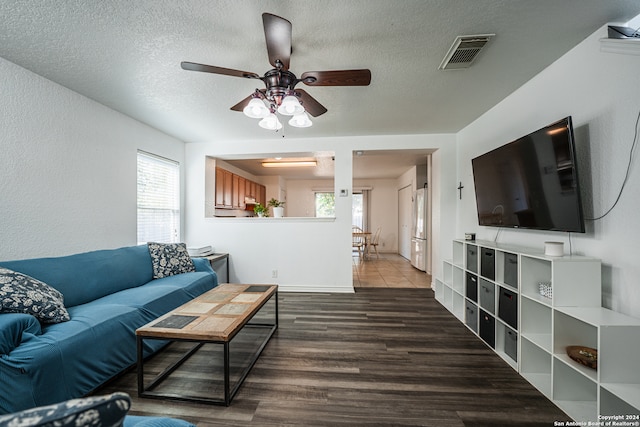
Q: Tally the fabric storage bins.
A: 9